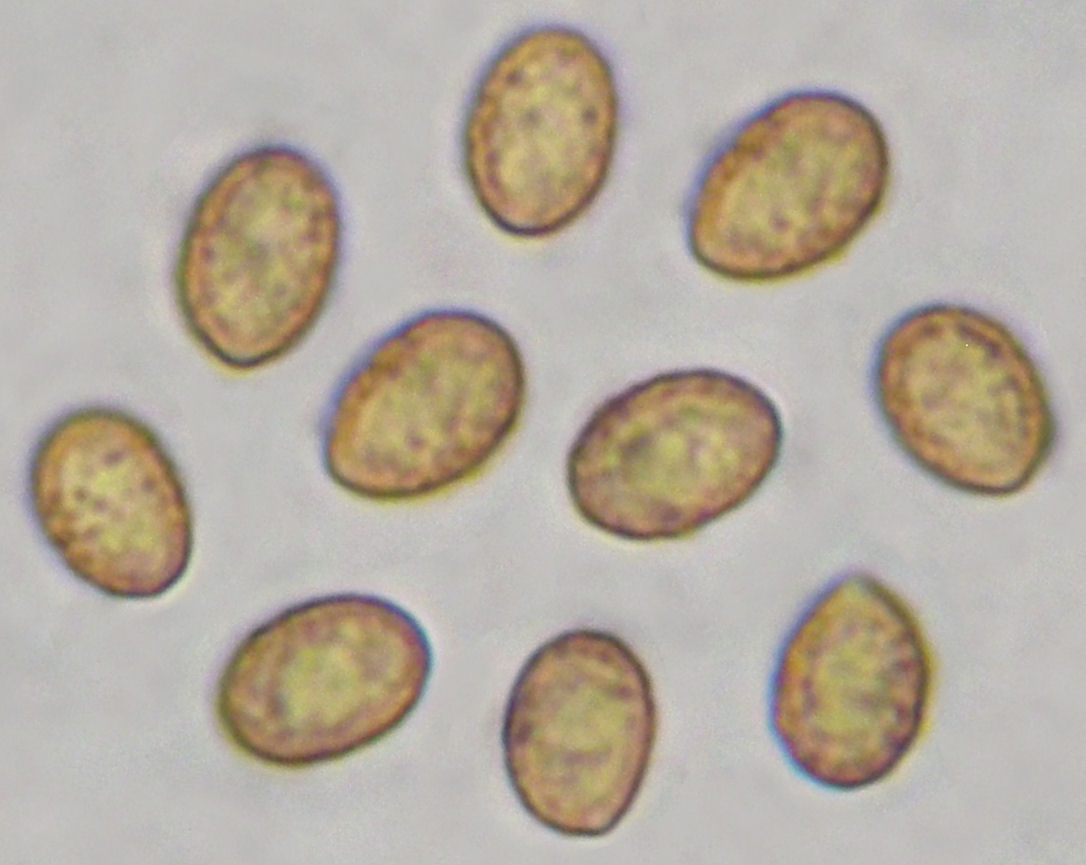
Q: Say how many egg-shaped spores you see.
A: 10